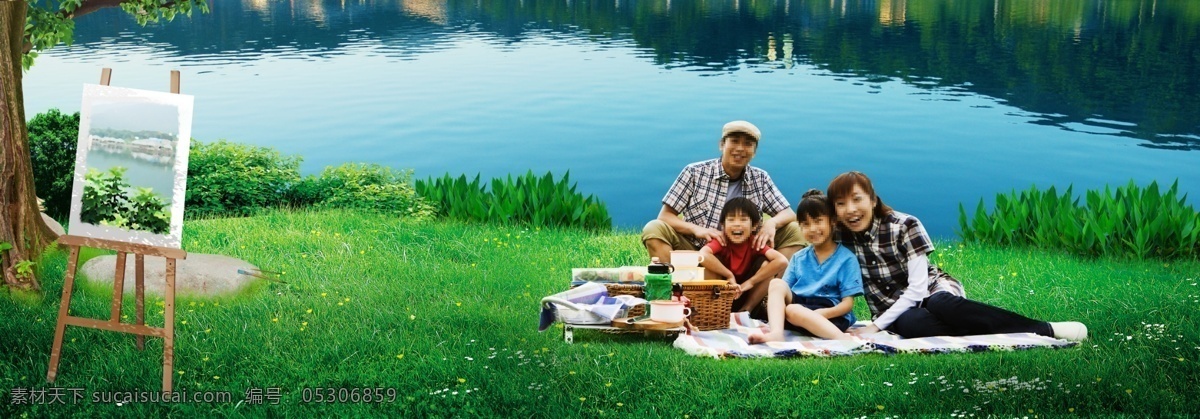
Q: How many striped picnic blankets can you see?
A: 1